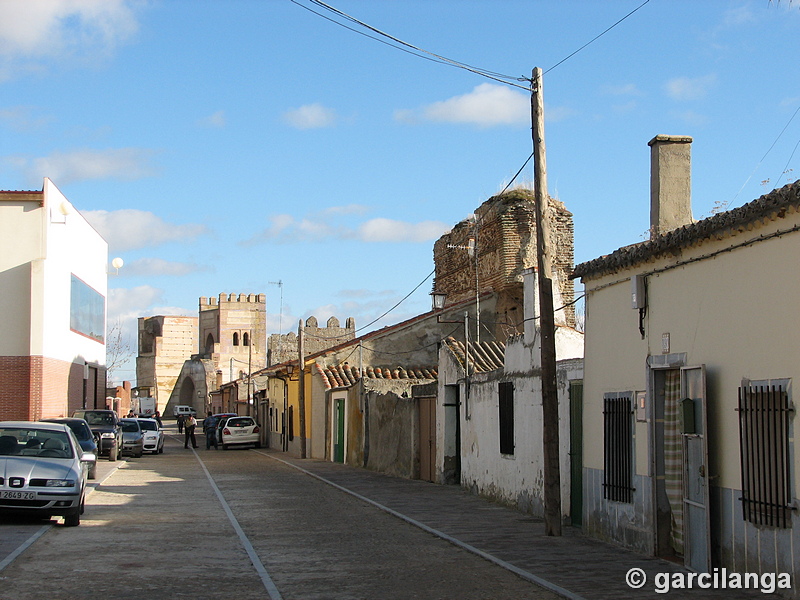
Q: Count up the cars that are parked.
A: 7